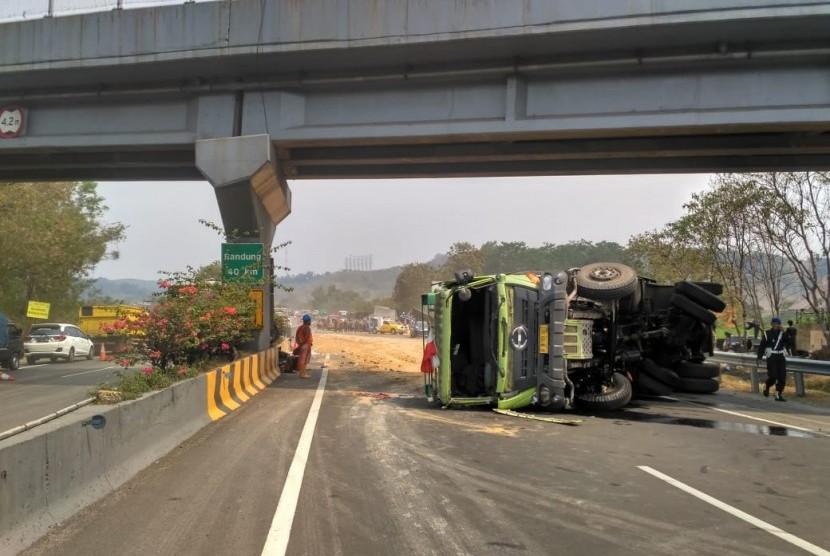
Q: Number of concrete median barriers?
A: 1